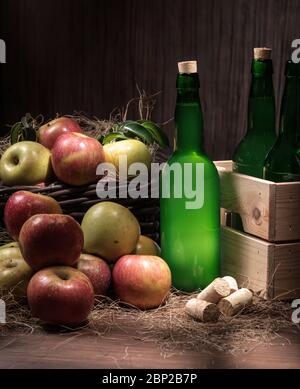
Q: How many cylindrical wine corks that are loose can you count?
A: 4